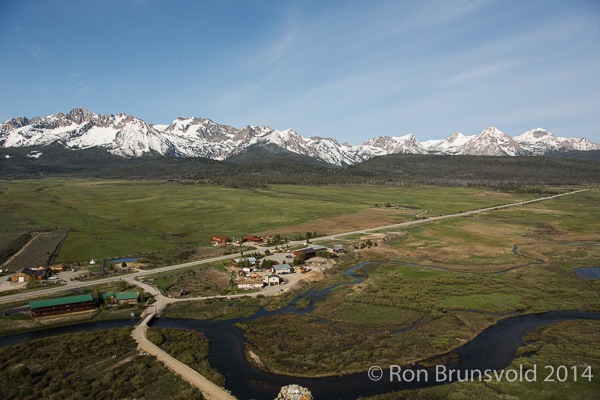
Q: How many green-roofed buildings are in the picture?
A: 2